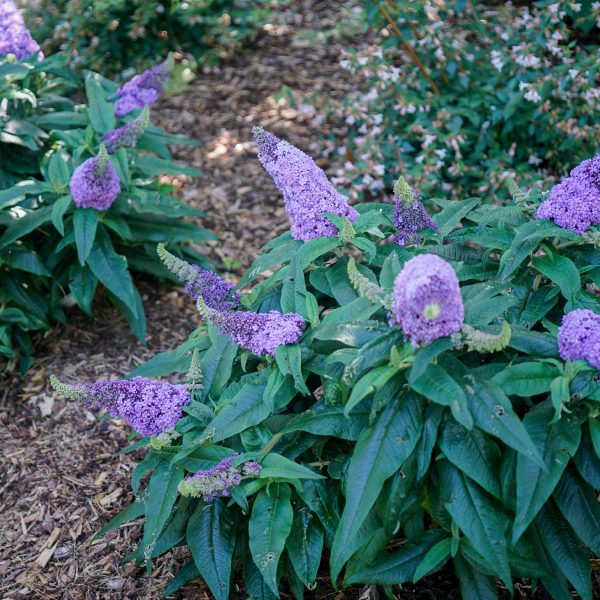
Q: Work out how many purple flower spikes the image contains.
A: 13